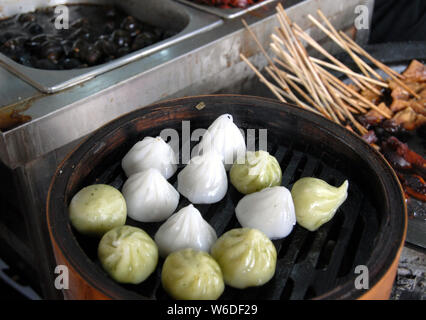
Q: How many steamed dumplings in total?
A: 12